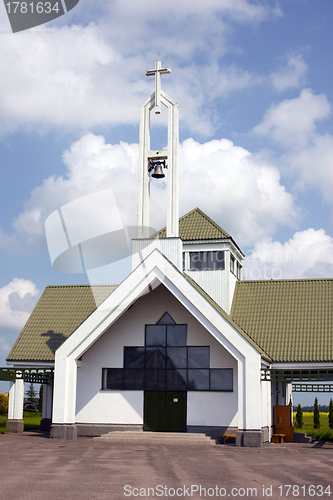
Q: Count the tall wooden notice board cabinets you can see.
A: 1